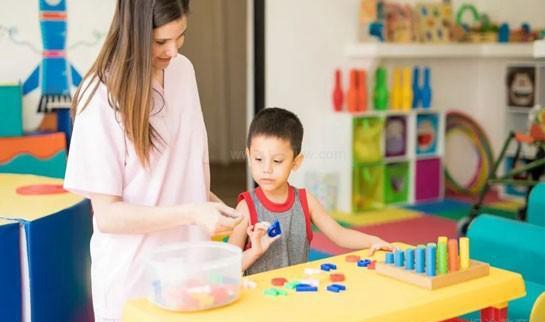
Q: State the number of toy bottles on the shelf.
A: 8